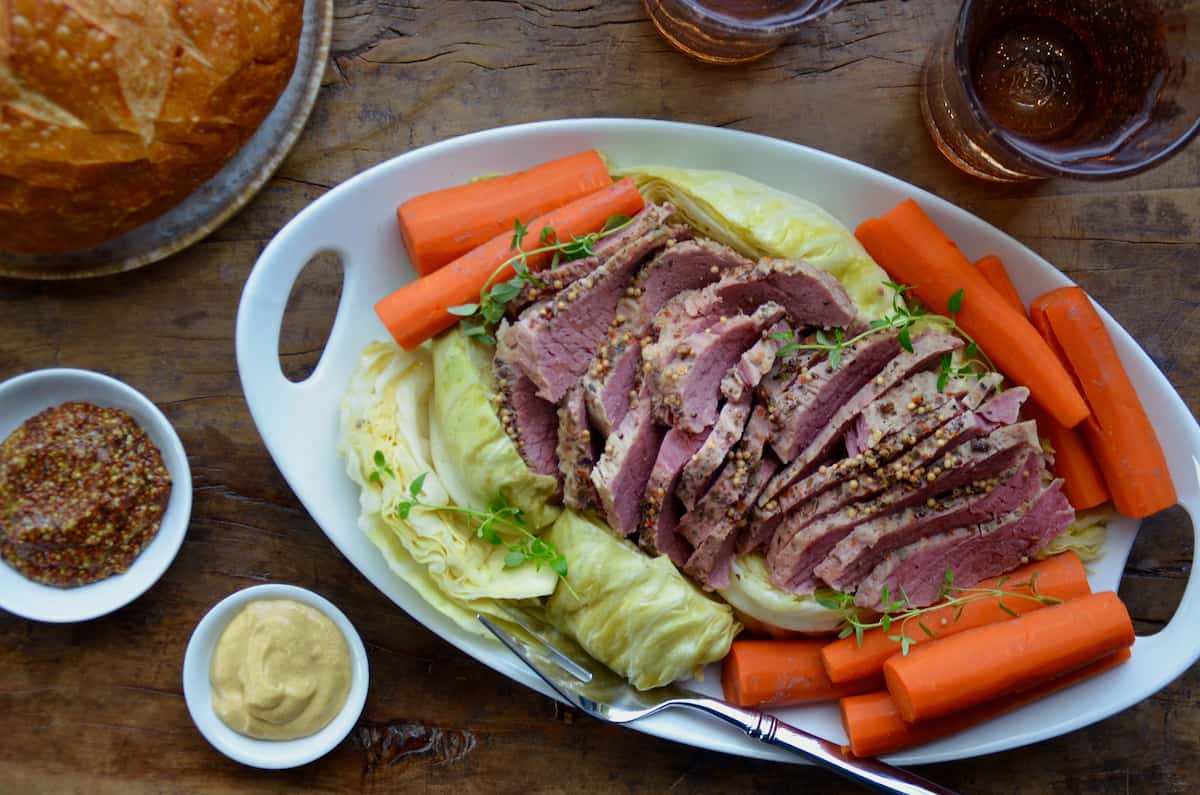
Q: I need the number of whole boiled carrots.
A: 9